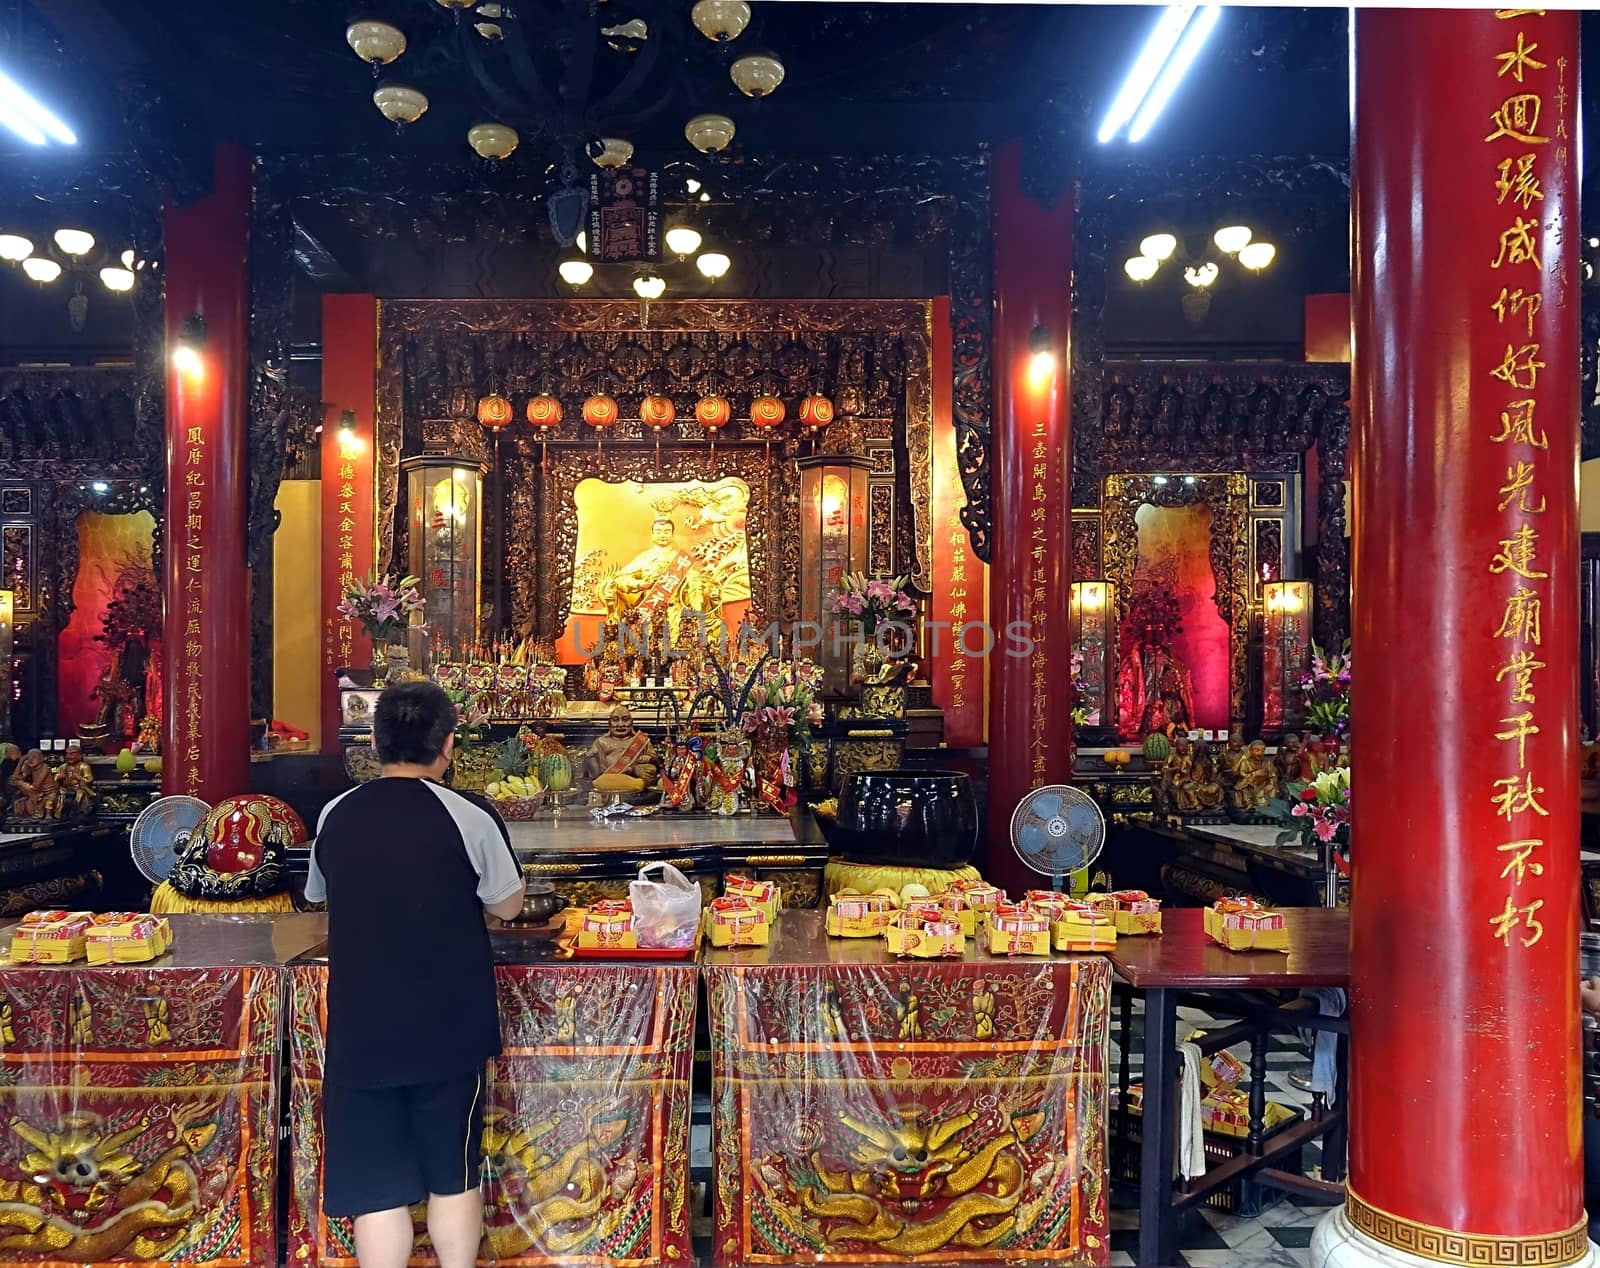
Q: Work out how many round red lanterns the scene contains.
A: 7